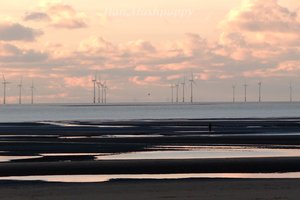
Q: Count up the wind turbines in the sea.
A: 15